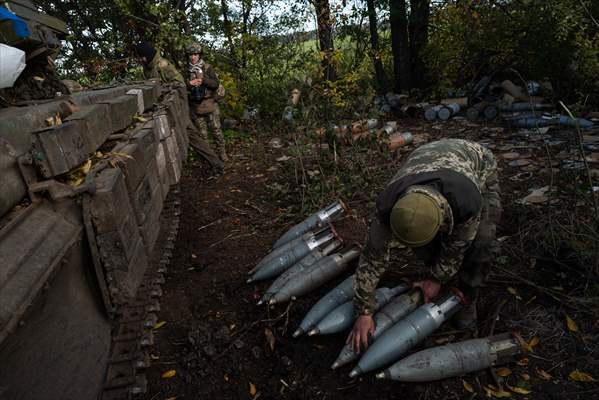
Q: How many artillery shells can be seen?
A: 10